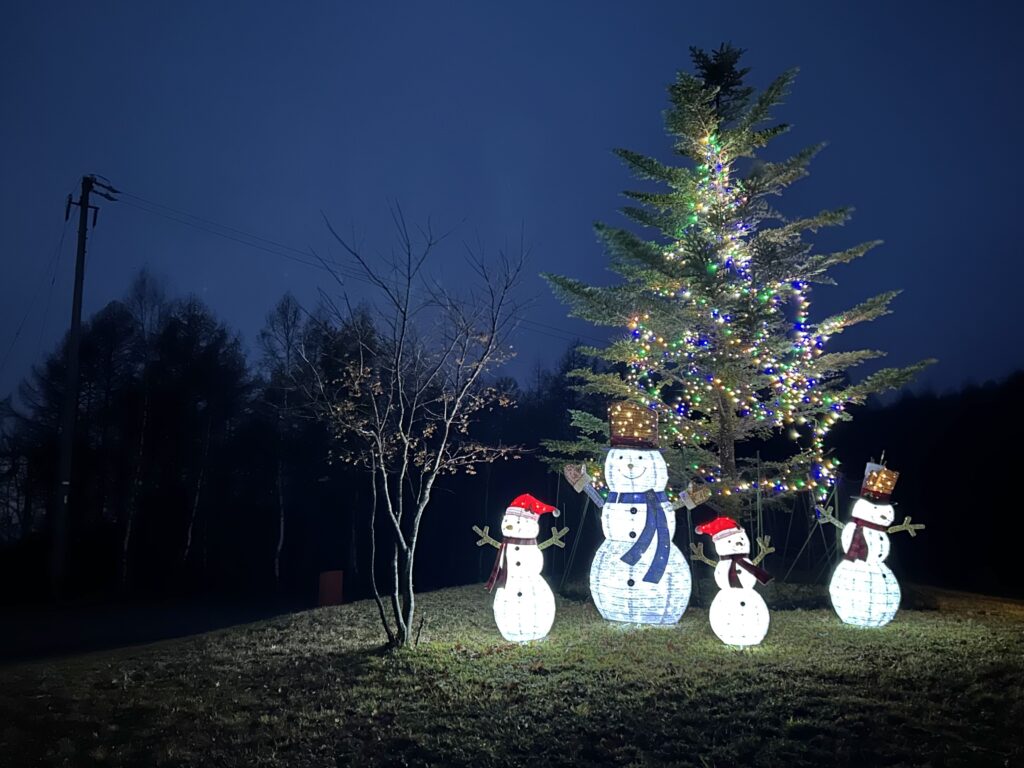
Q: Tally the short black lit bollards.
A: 0